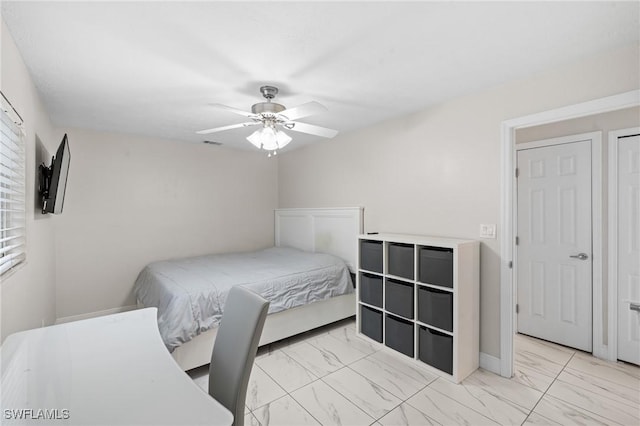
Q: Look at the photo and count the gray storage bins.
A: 9